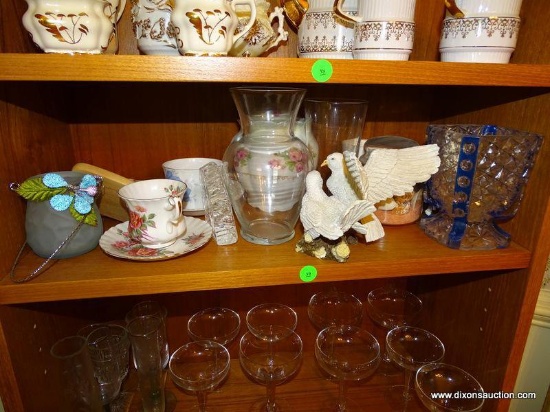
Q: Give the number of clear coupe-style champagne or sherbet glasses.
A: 9